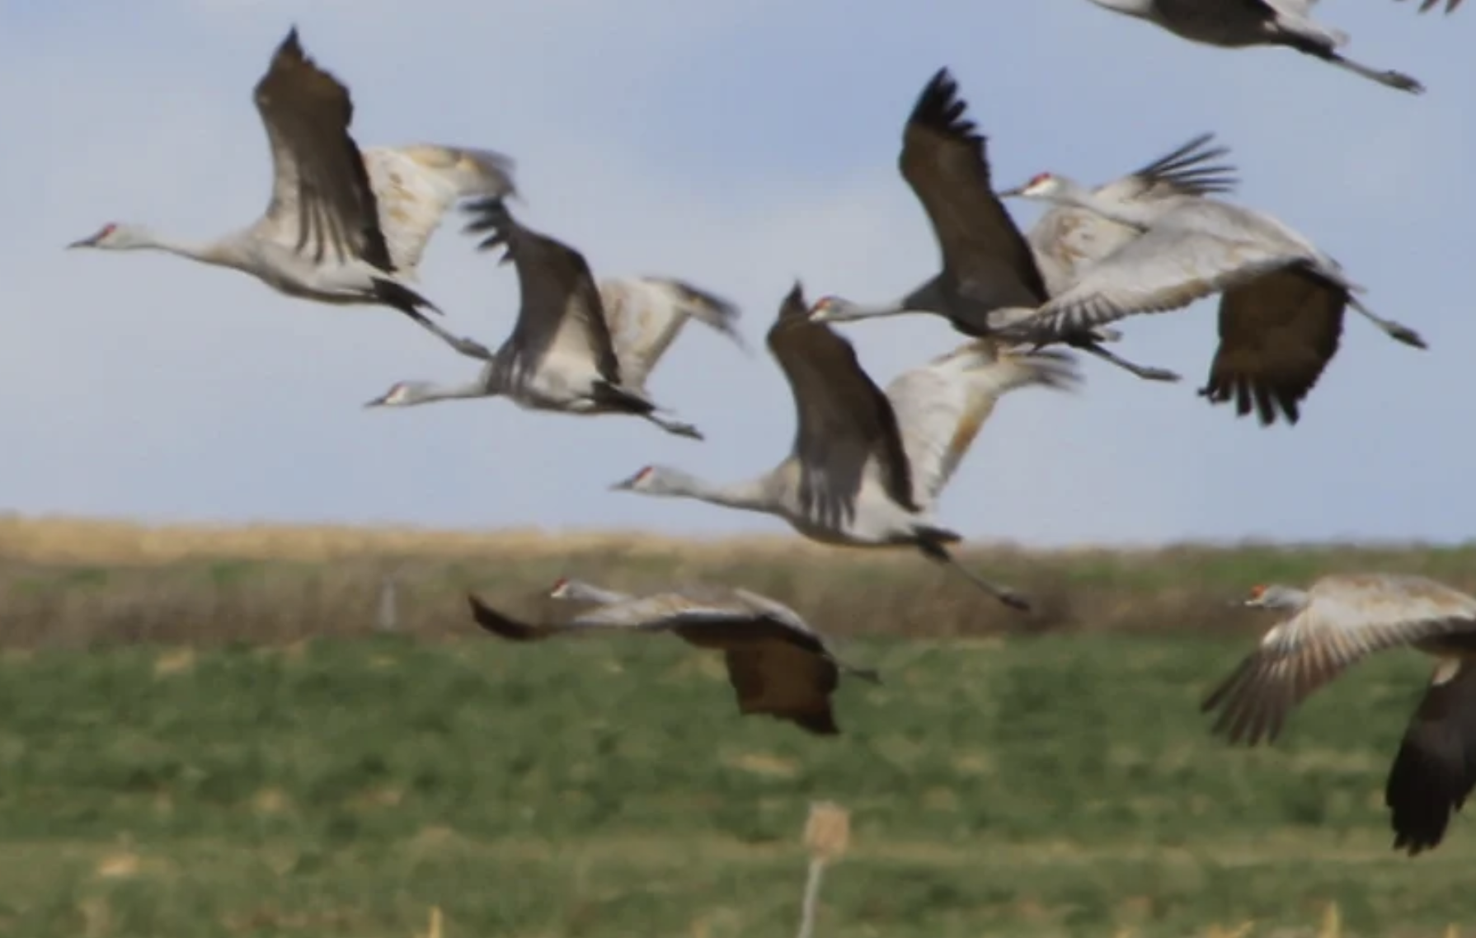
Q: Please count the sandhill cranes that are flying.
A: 8